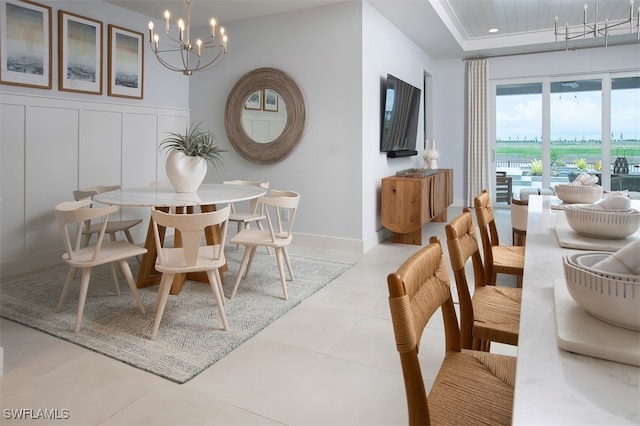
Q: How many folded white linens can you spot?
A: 3